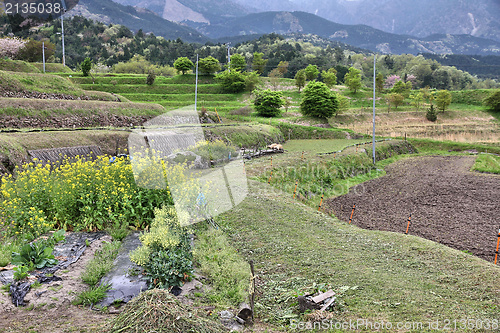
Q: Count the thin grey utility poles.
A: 5